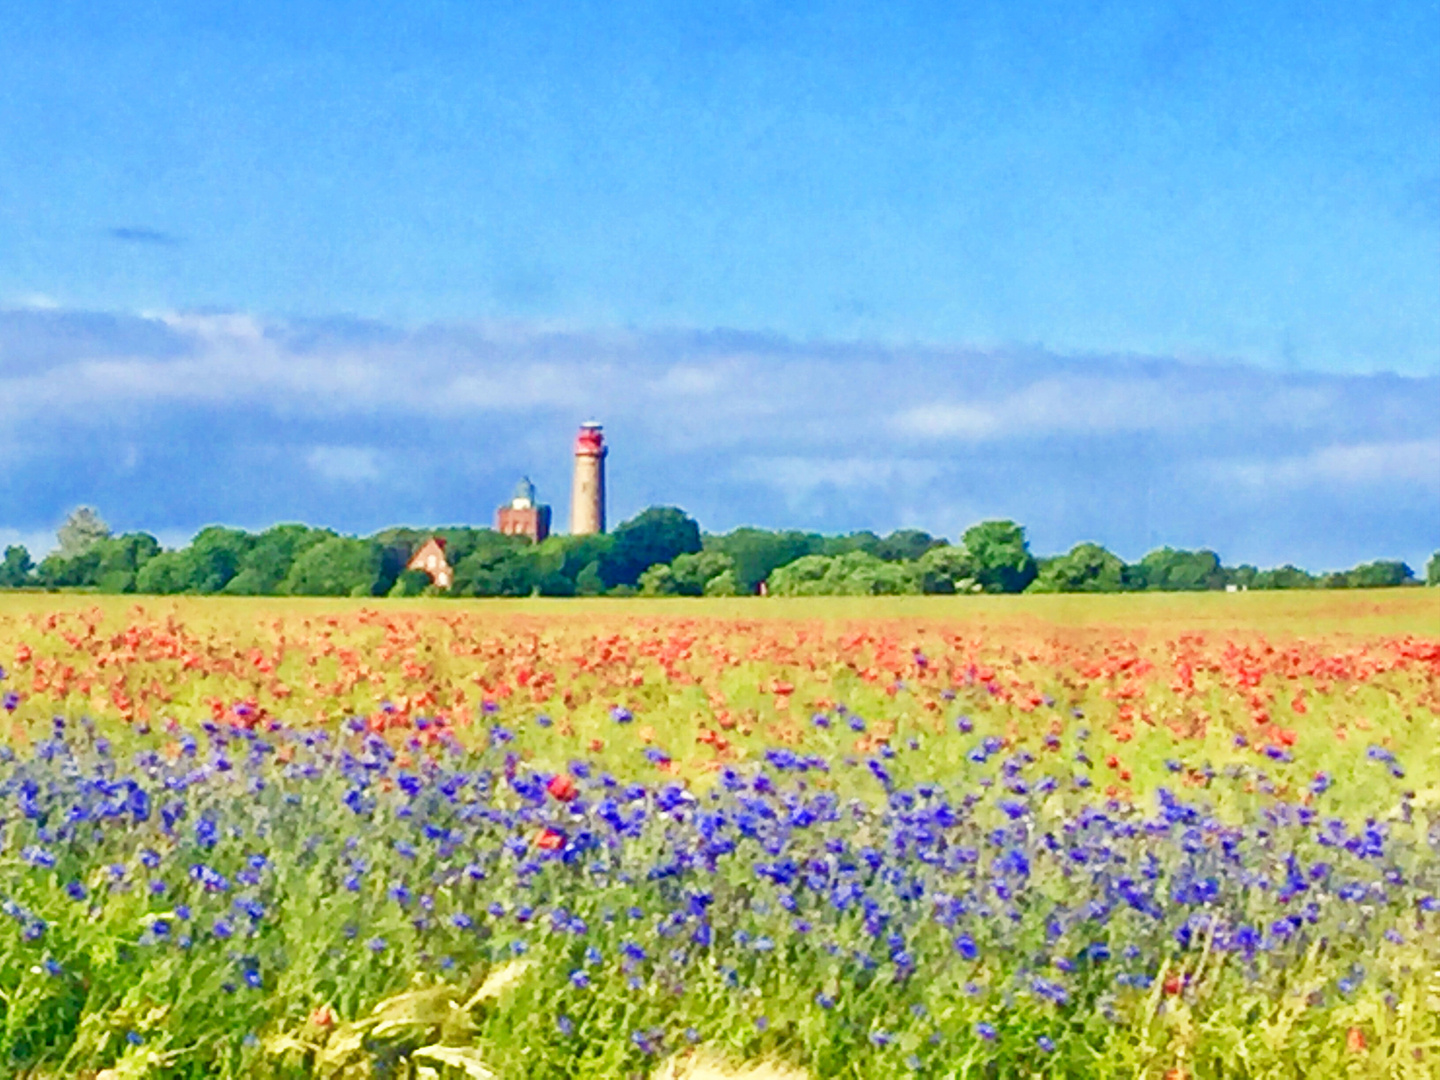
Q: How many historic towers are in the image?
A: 2